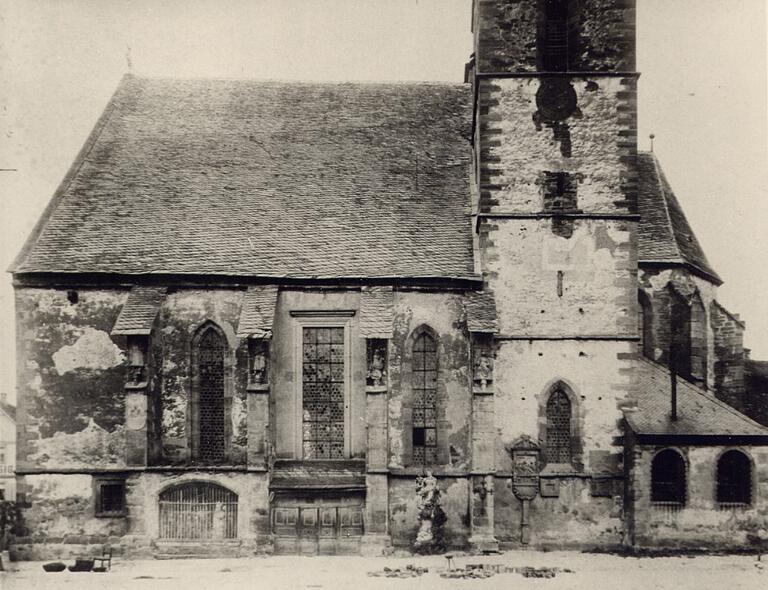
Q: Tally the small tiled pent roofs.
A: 4